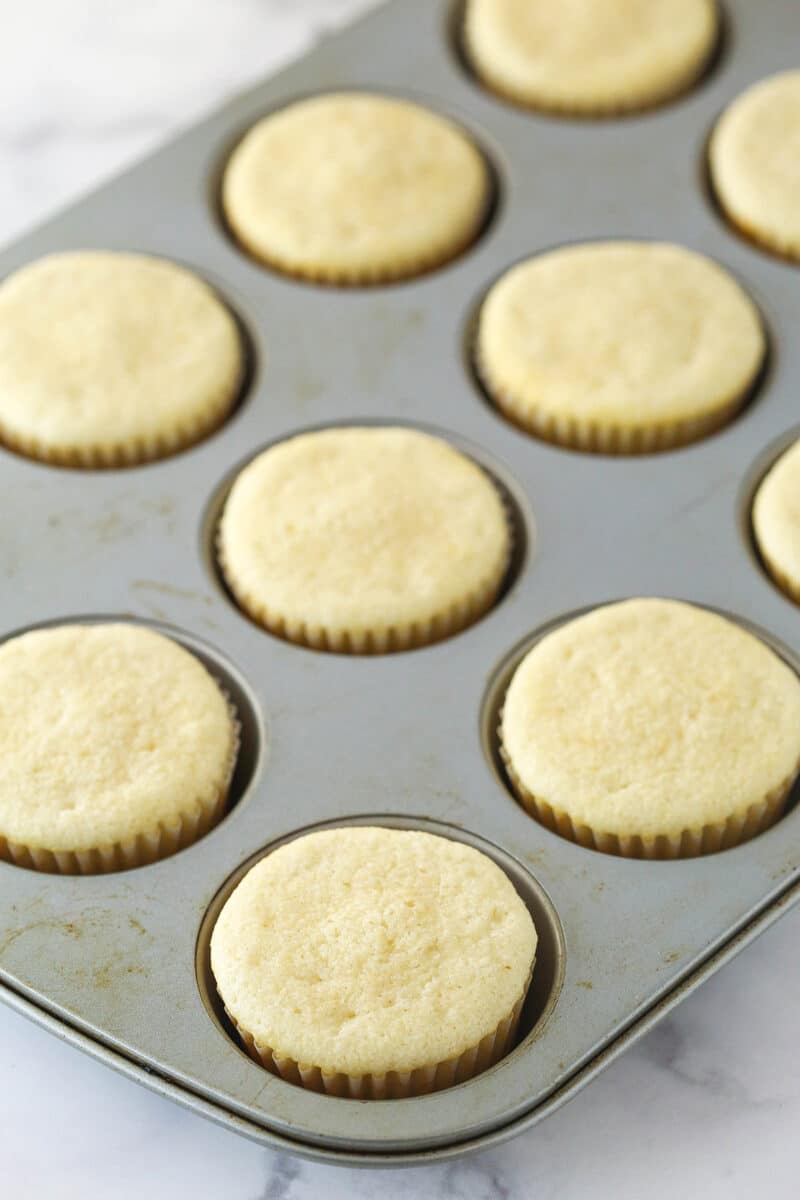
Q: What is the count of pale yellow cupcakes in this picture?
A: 10